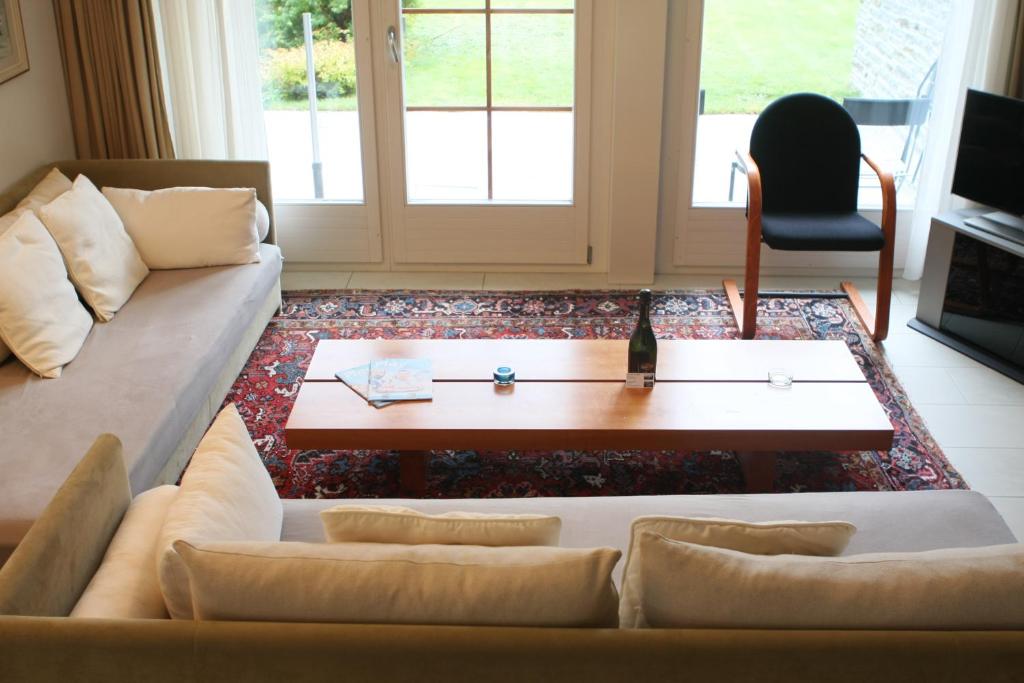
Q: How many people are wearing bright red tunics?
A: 0